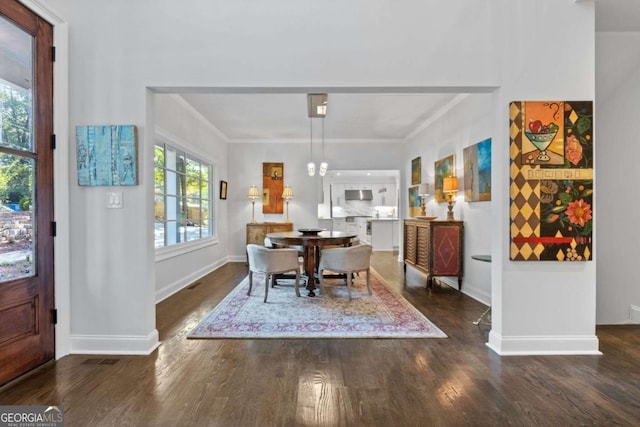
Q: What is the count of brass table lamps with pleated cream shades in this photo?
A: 2